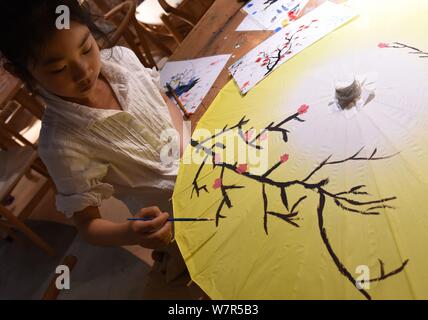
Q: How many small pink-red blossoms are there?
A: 8